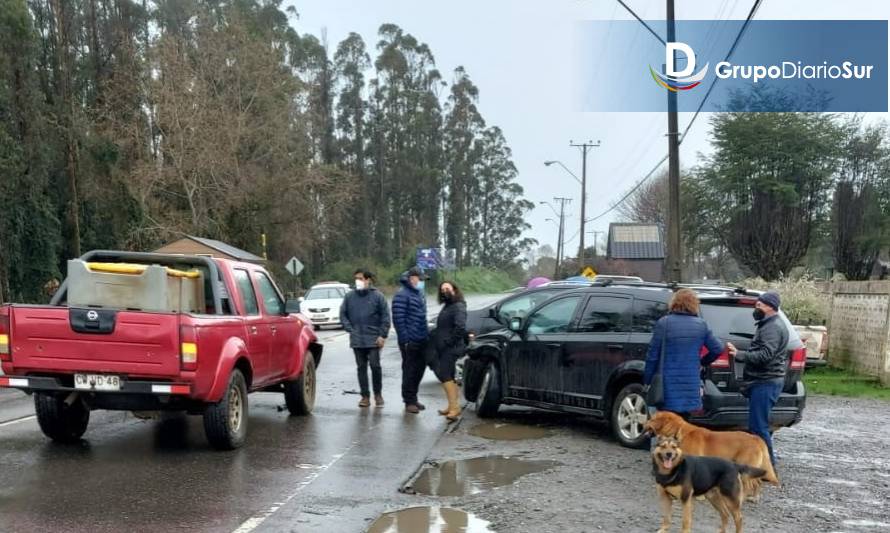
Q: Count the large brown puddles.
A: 3